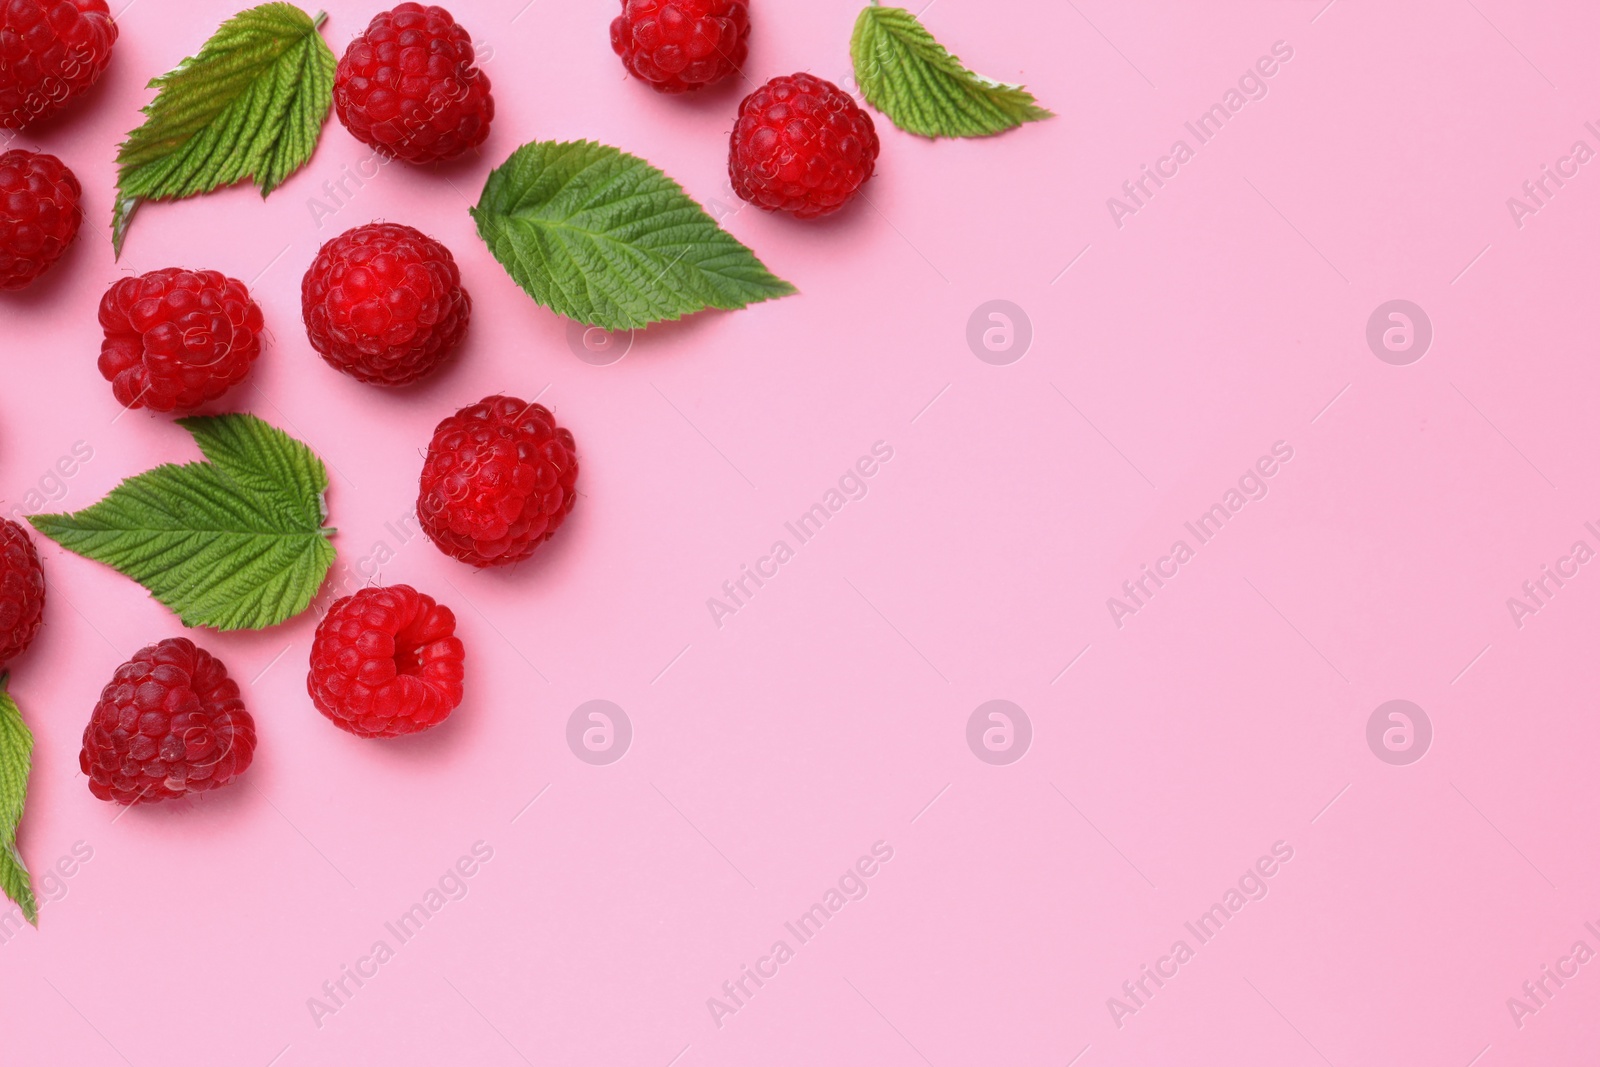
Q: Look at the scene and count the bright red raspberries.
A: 11